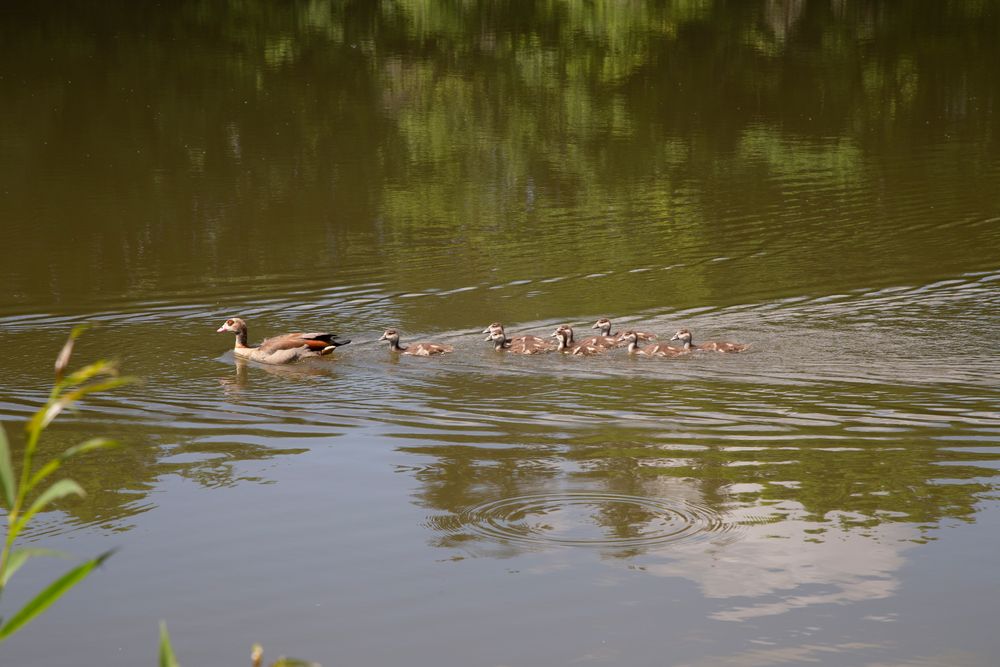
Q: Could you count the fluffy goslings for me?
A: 8